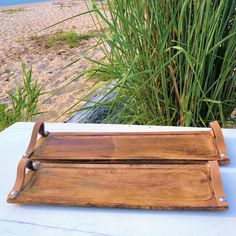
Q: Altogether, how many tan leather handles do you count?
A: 4